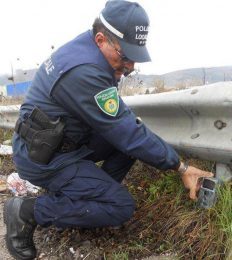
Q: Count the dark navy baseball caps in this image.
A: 1